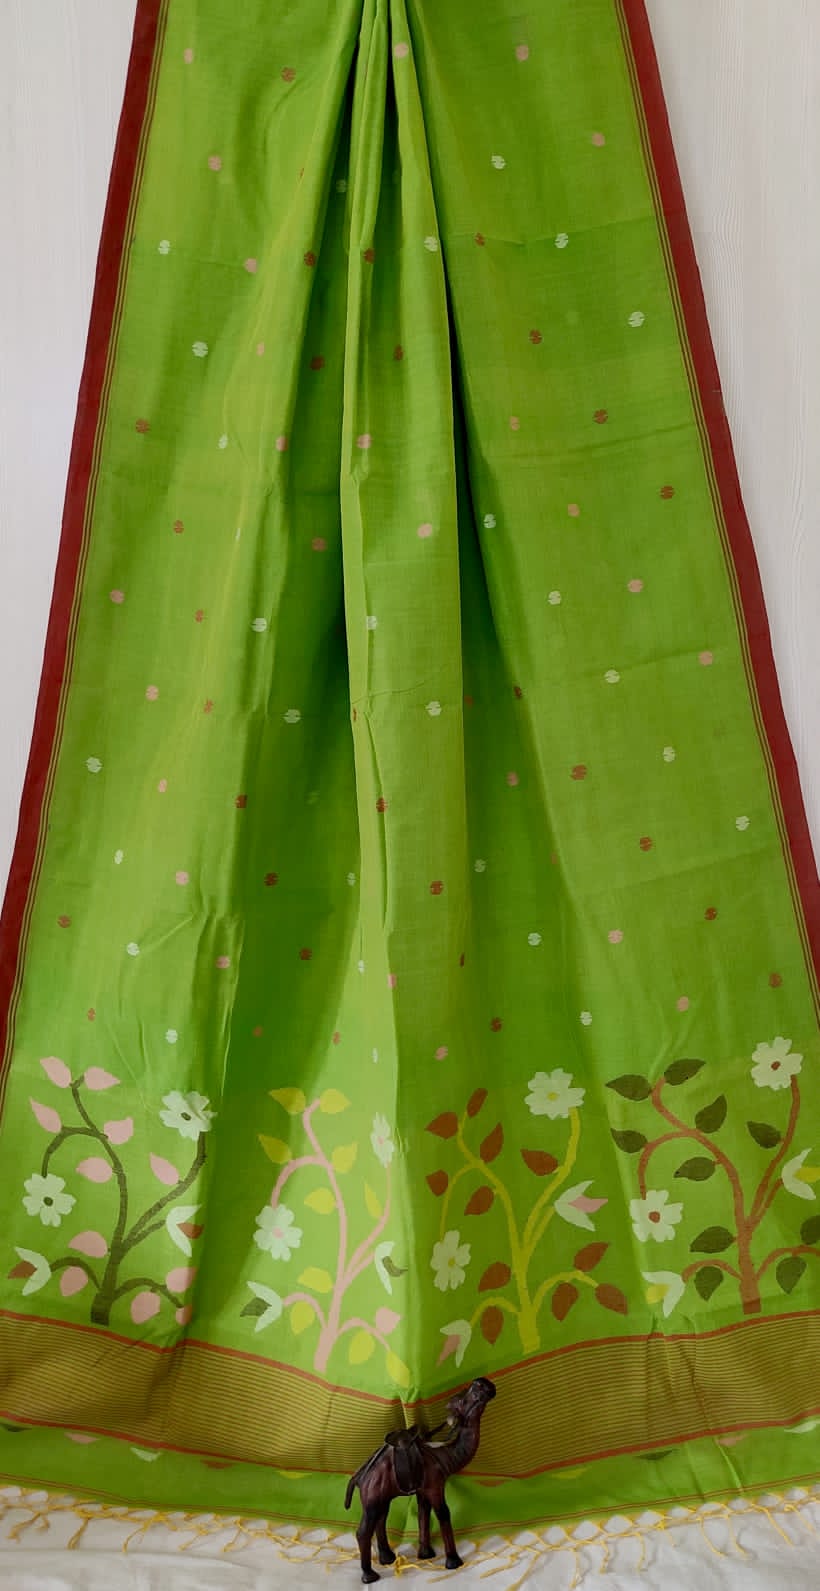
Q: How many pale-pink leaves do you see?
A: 12